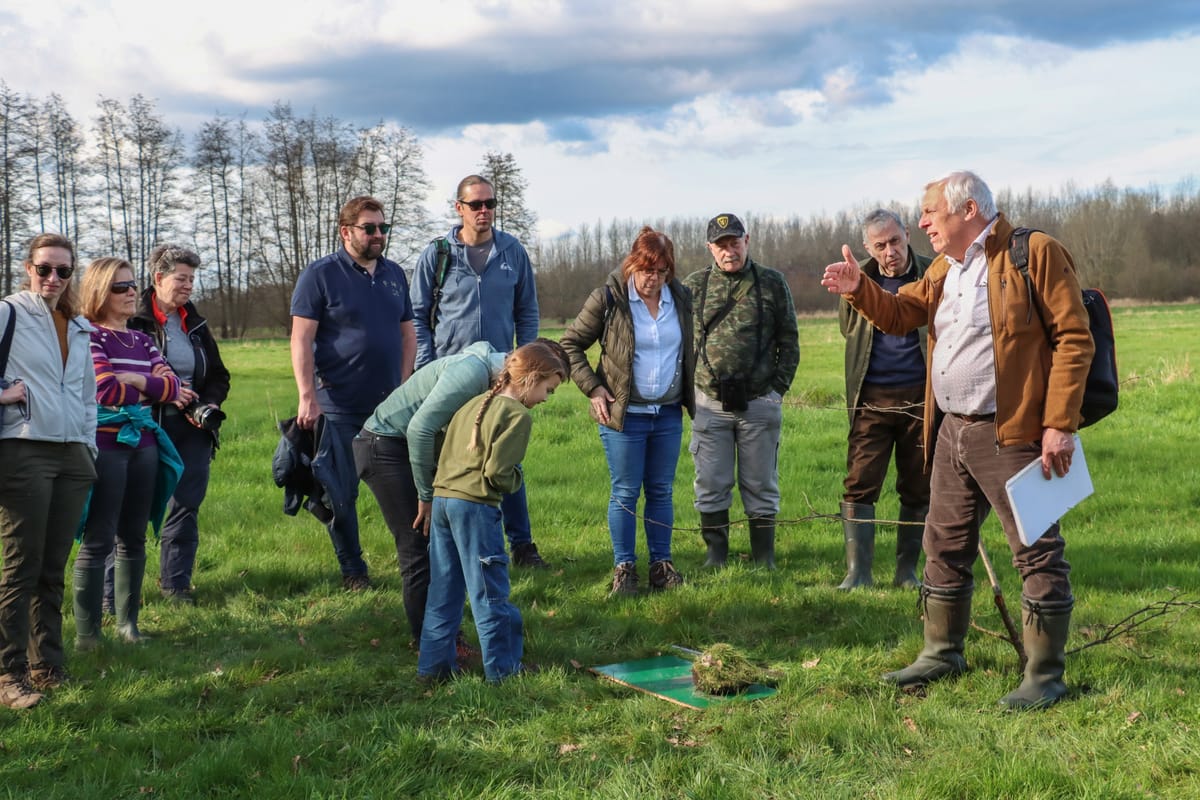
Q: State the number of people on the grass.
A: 11